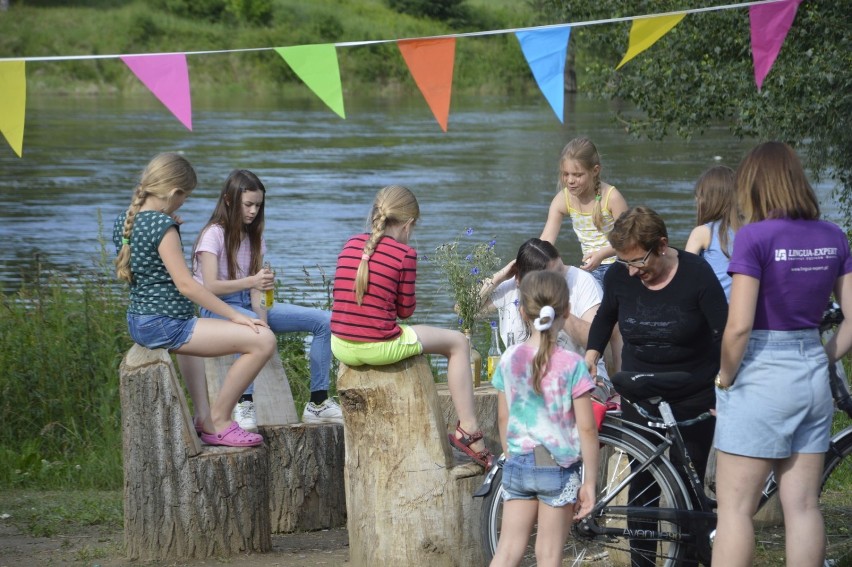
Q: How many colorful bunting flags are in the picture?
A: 7